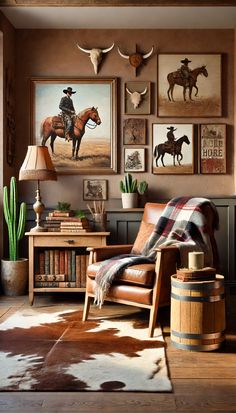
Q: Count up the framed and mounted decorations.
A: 10